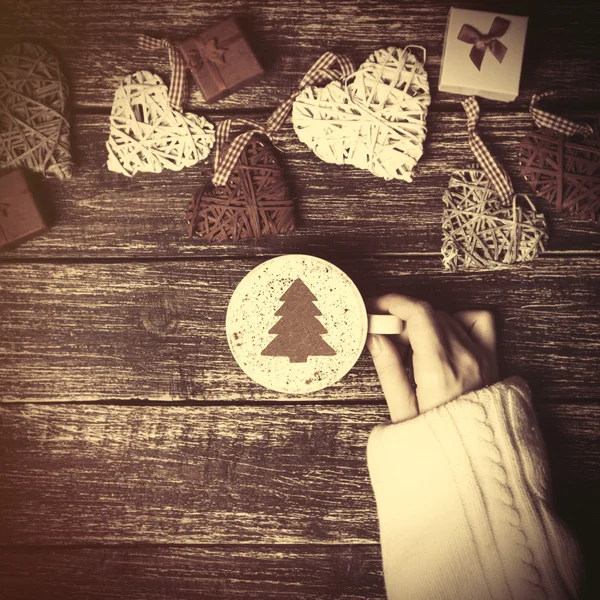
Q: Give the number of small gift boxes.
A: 3